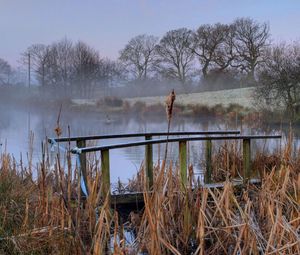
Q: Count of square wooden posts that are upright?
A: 6